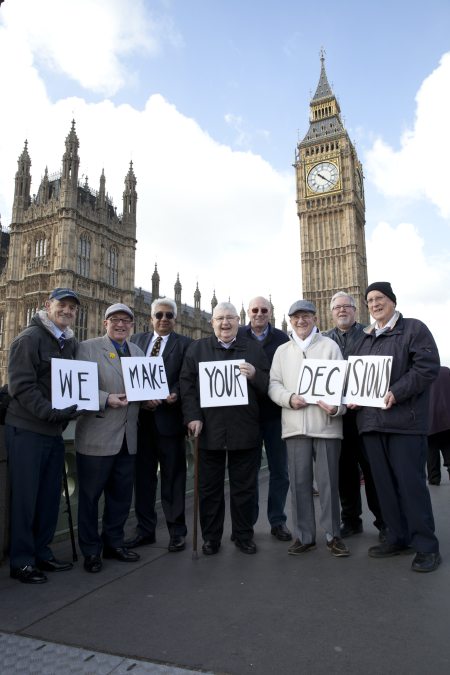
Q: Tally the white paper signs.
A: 5